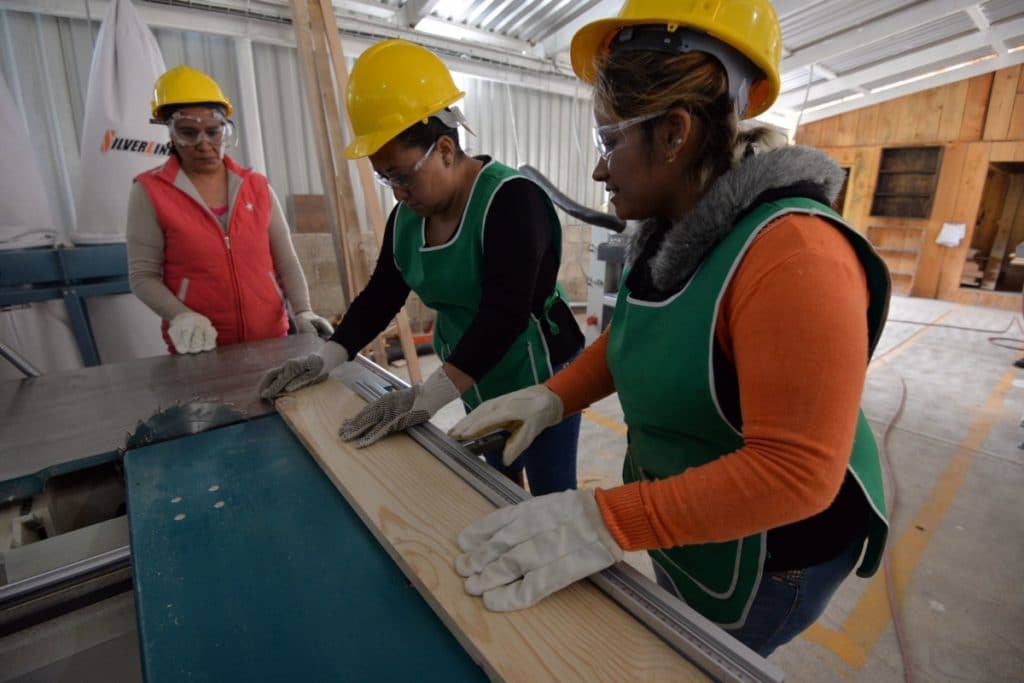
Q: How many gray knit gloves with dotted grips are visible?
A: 2